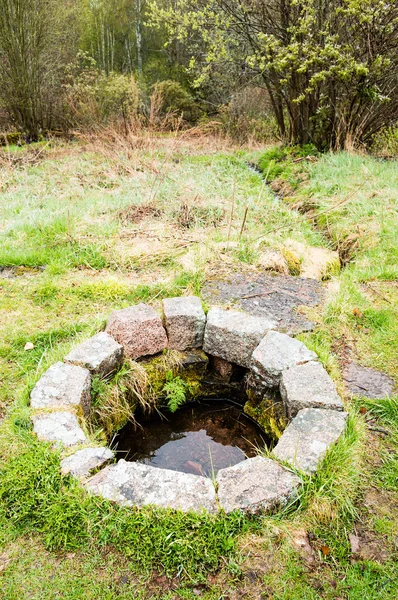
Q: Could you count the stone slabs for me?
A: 12